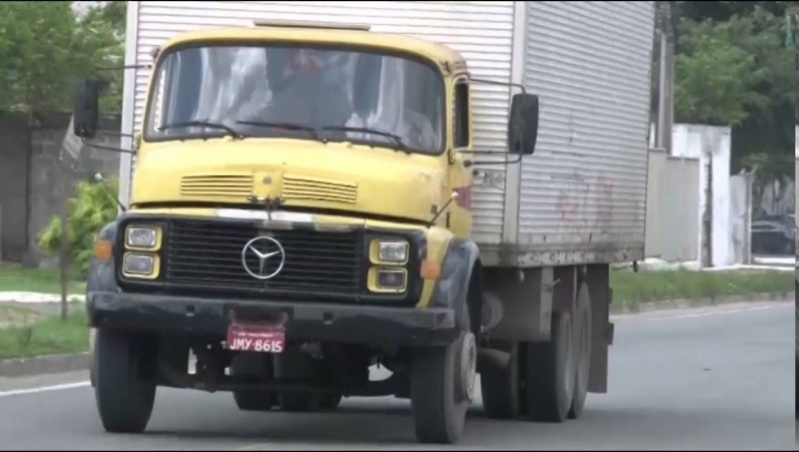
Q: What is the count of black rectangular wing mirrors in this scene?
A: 2